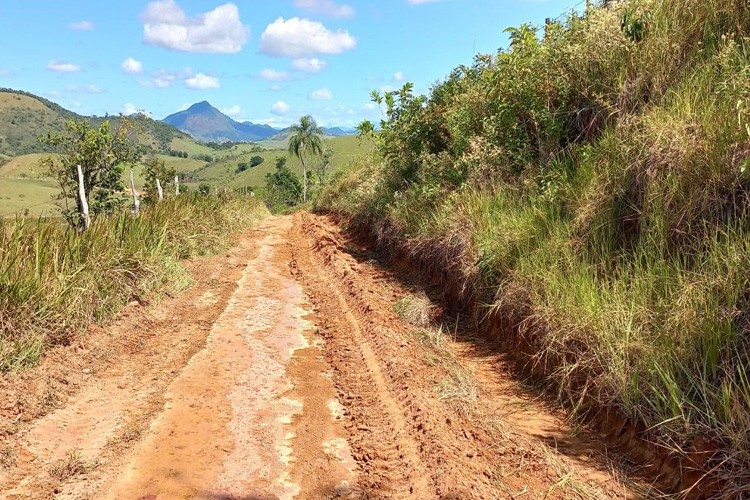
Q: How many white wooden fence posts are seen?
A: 4